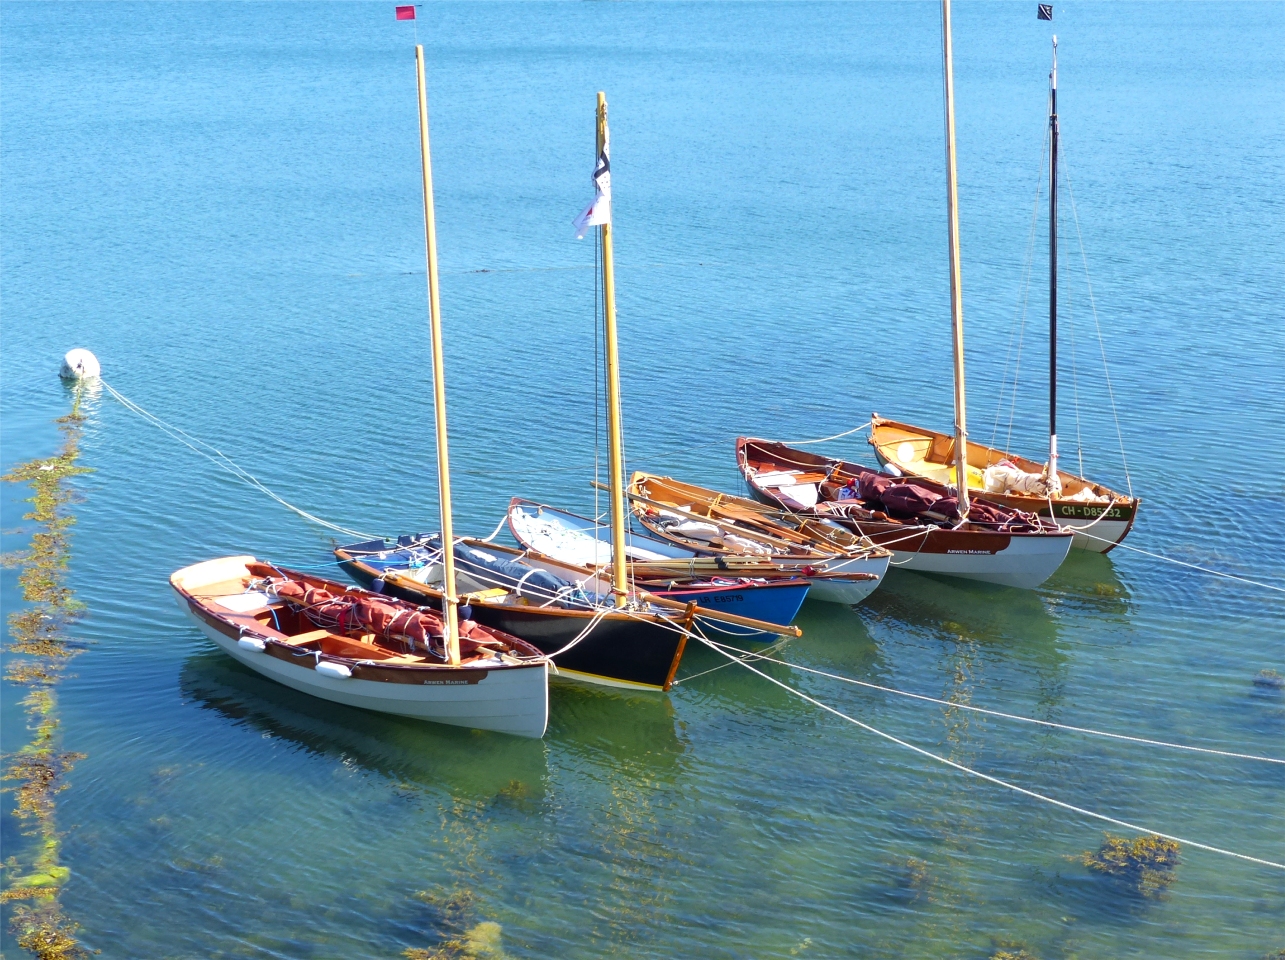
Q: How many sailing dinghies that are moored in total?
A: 6